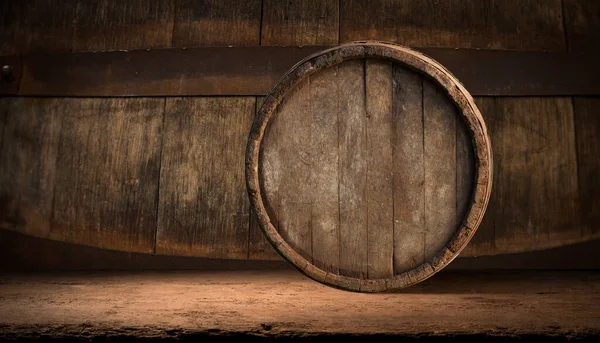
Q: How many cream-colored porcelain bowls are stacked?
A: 0